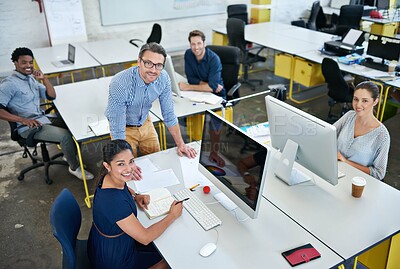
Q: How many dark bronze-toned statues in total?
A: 0